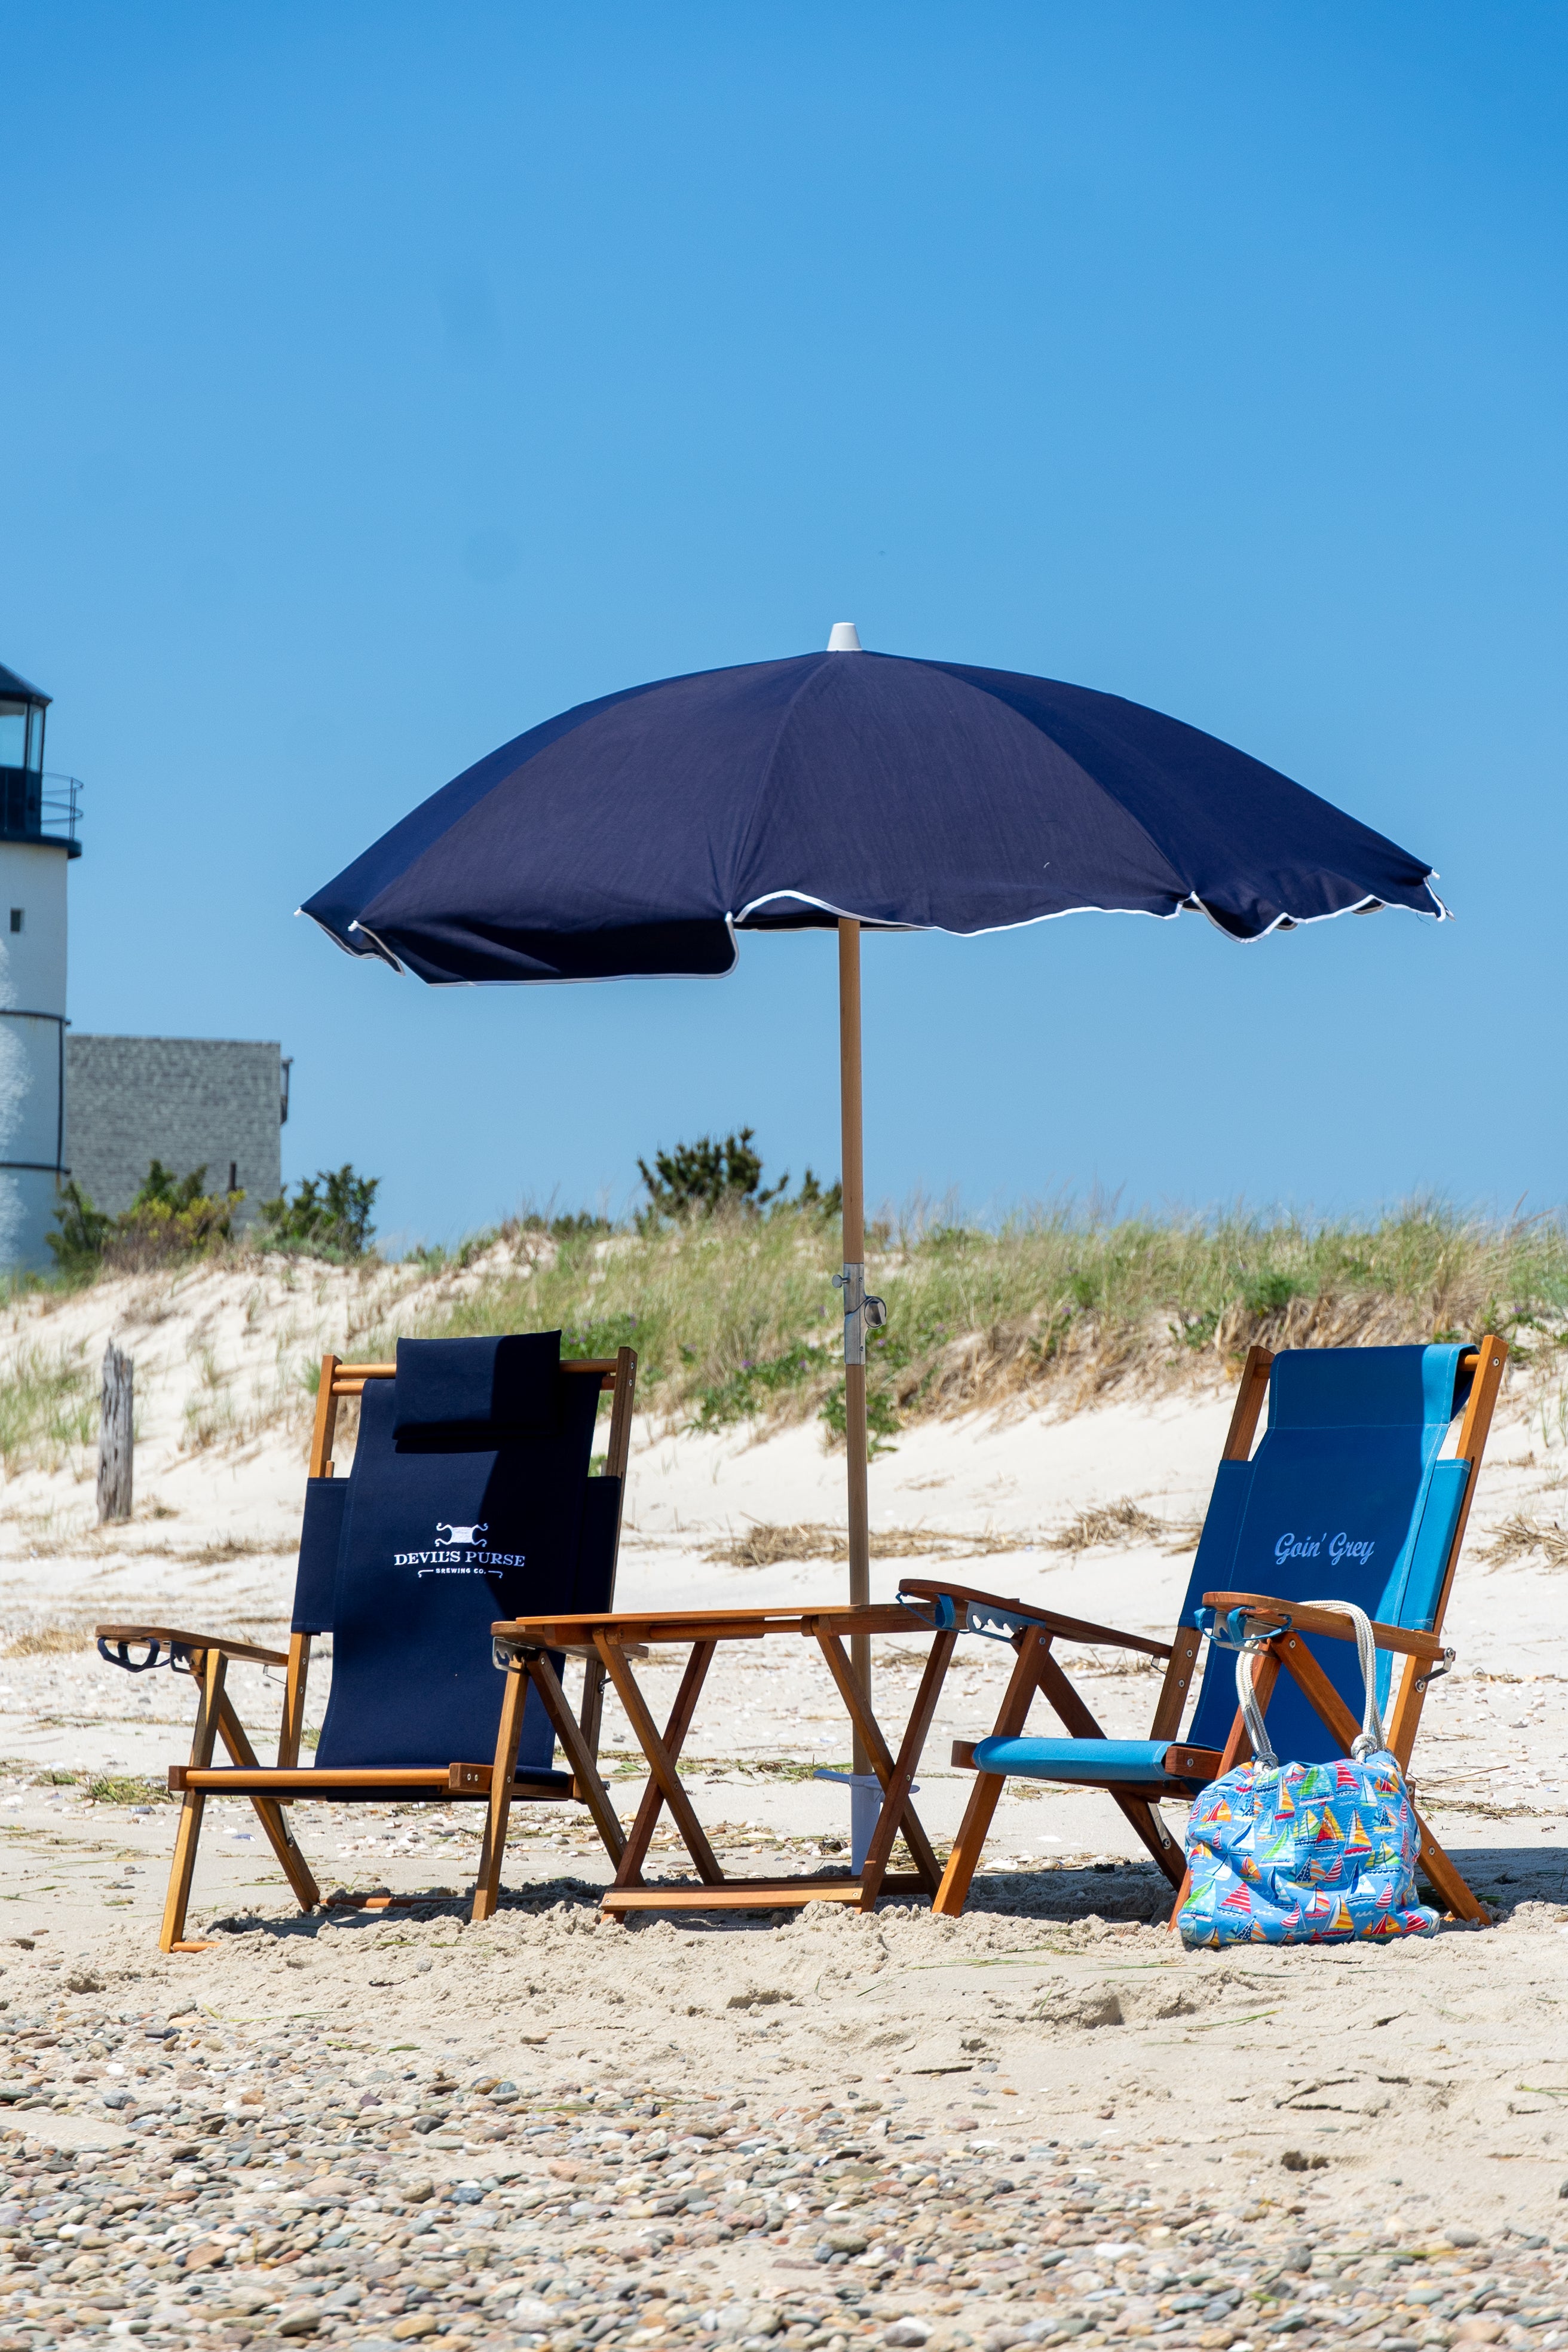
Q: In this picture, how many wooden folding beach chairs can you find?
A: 2